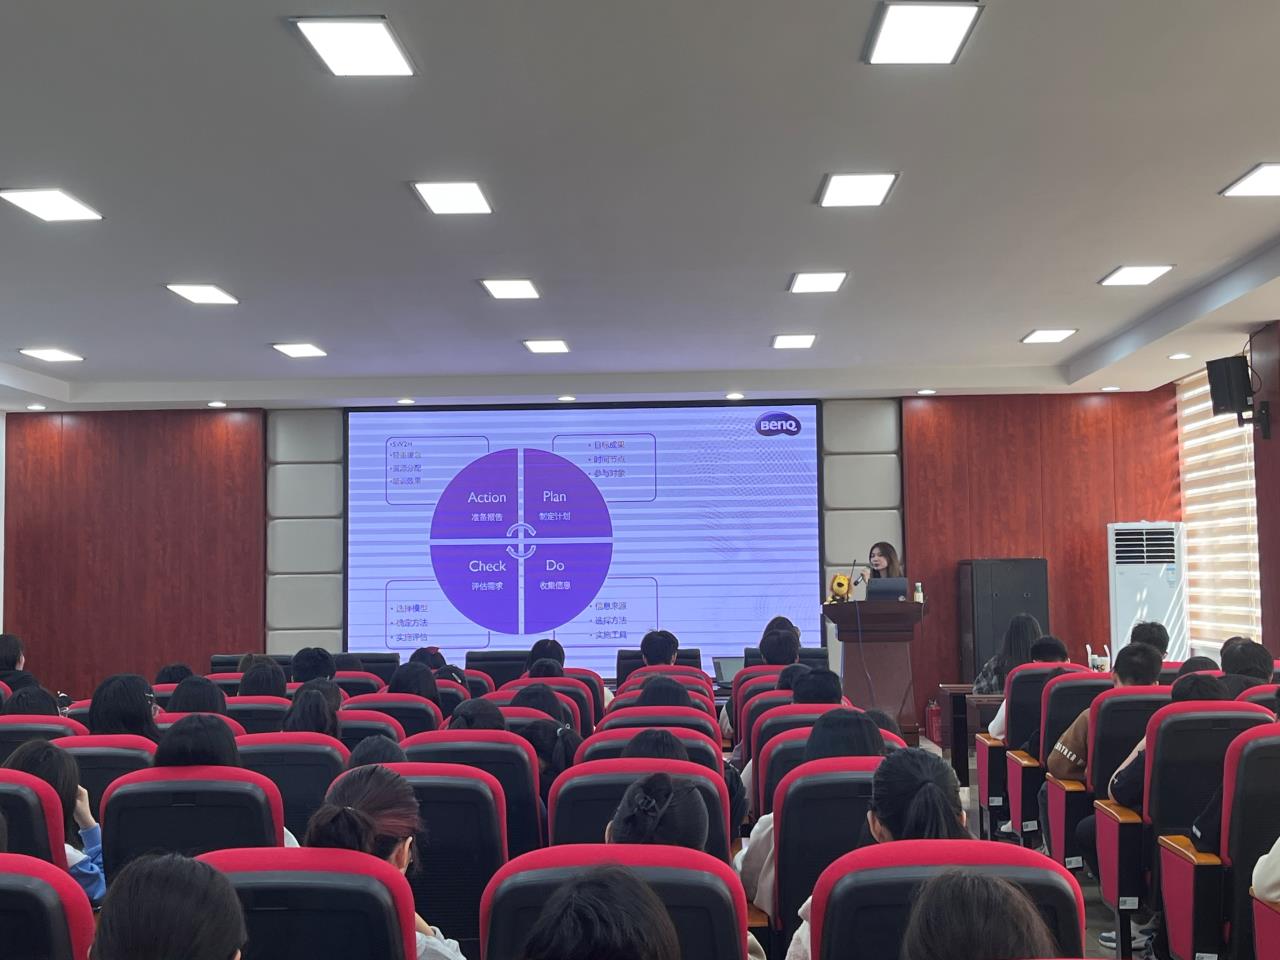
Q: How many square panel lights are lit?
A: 15